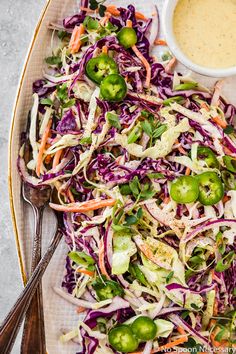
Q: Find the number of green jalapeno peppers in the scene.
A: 9